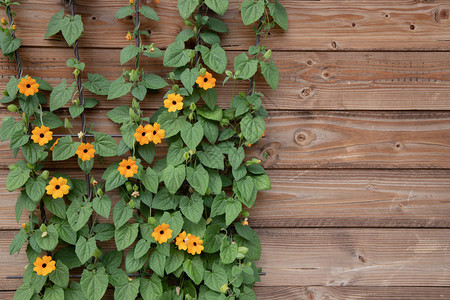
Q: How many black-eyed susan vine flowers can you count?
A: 13